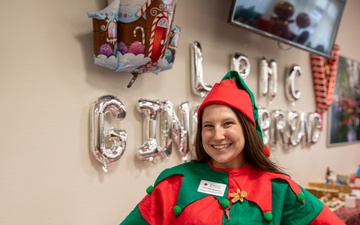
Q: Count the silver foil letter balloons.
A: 13